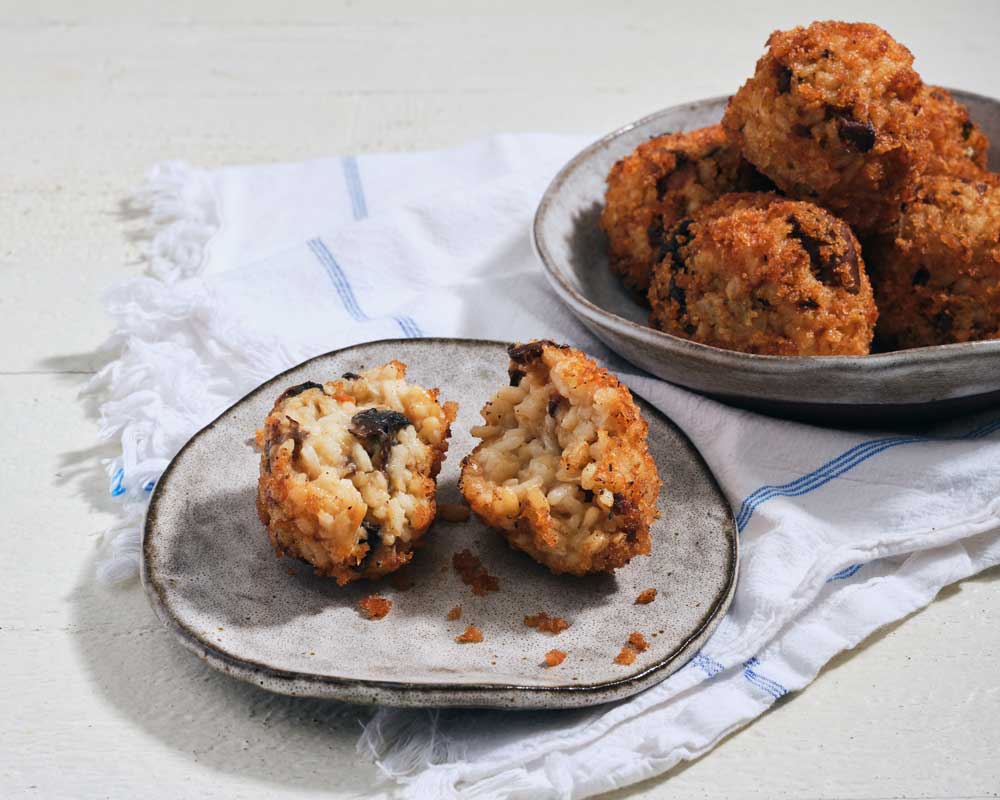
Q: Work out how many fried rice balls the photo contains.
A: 6